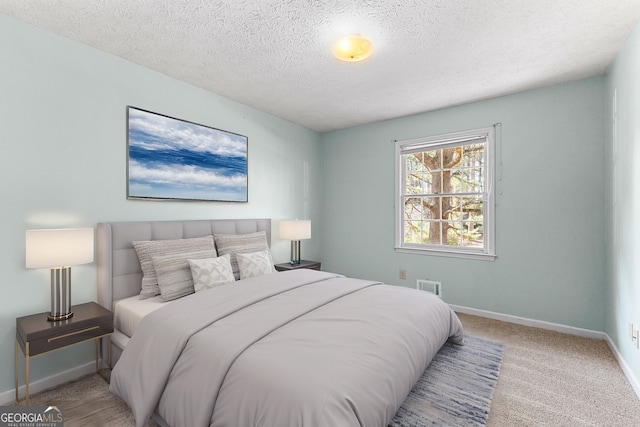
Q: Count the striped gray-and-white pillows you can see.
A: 3